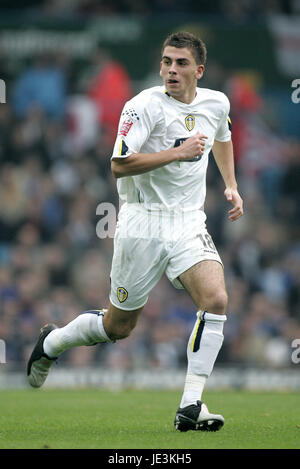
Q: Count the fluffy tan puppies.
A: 0